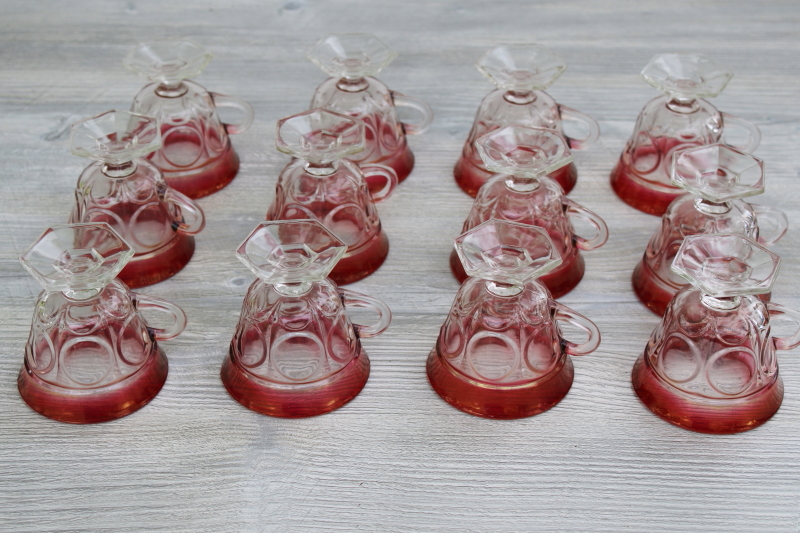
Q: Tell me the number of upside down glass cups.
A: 12